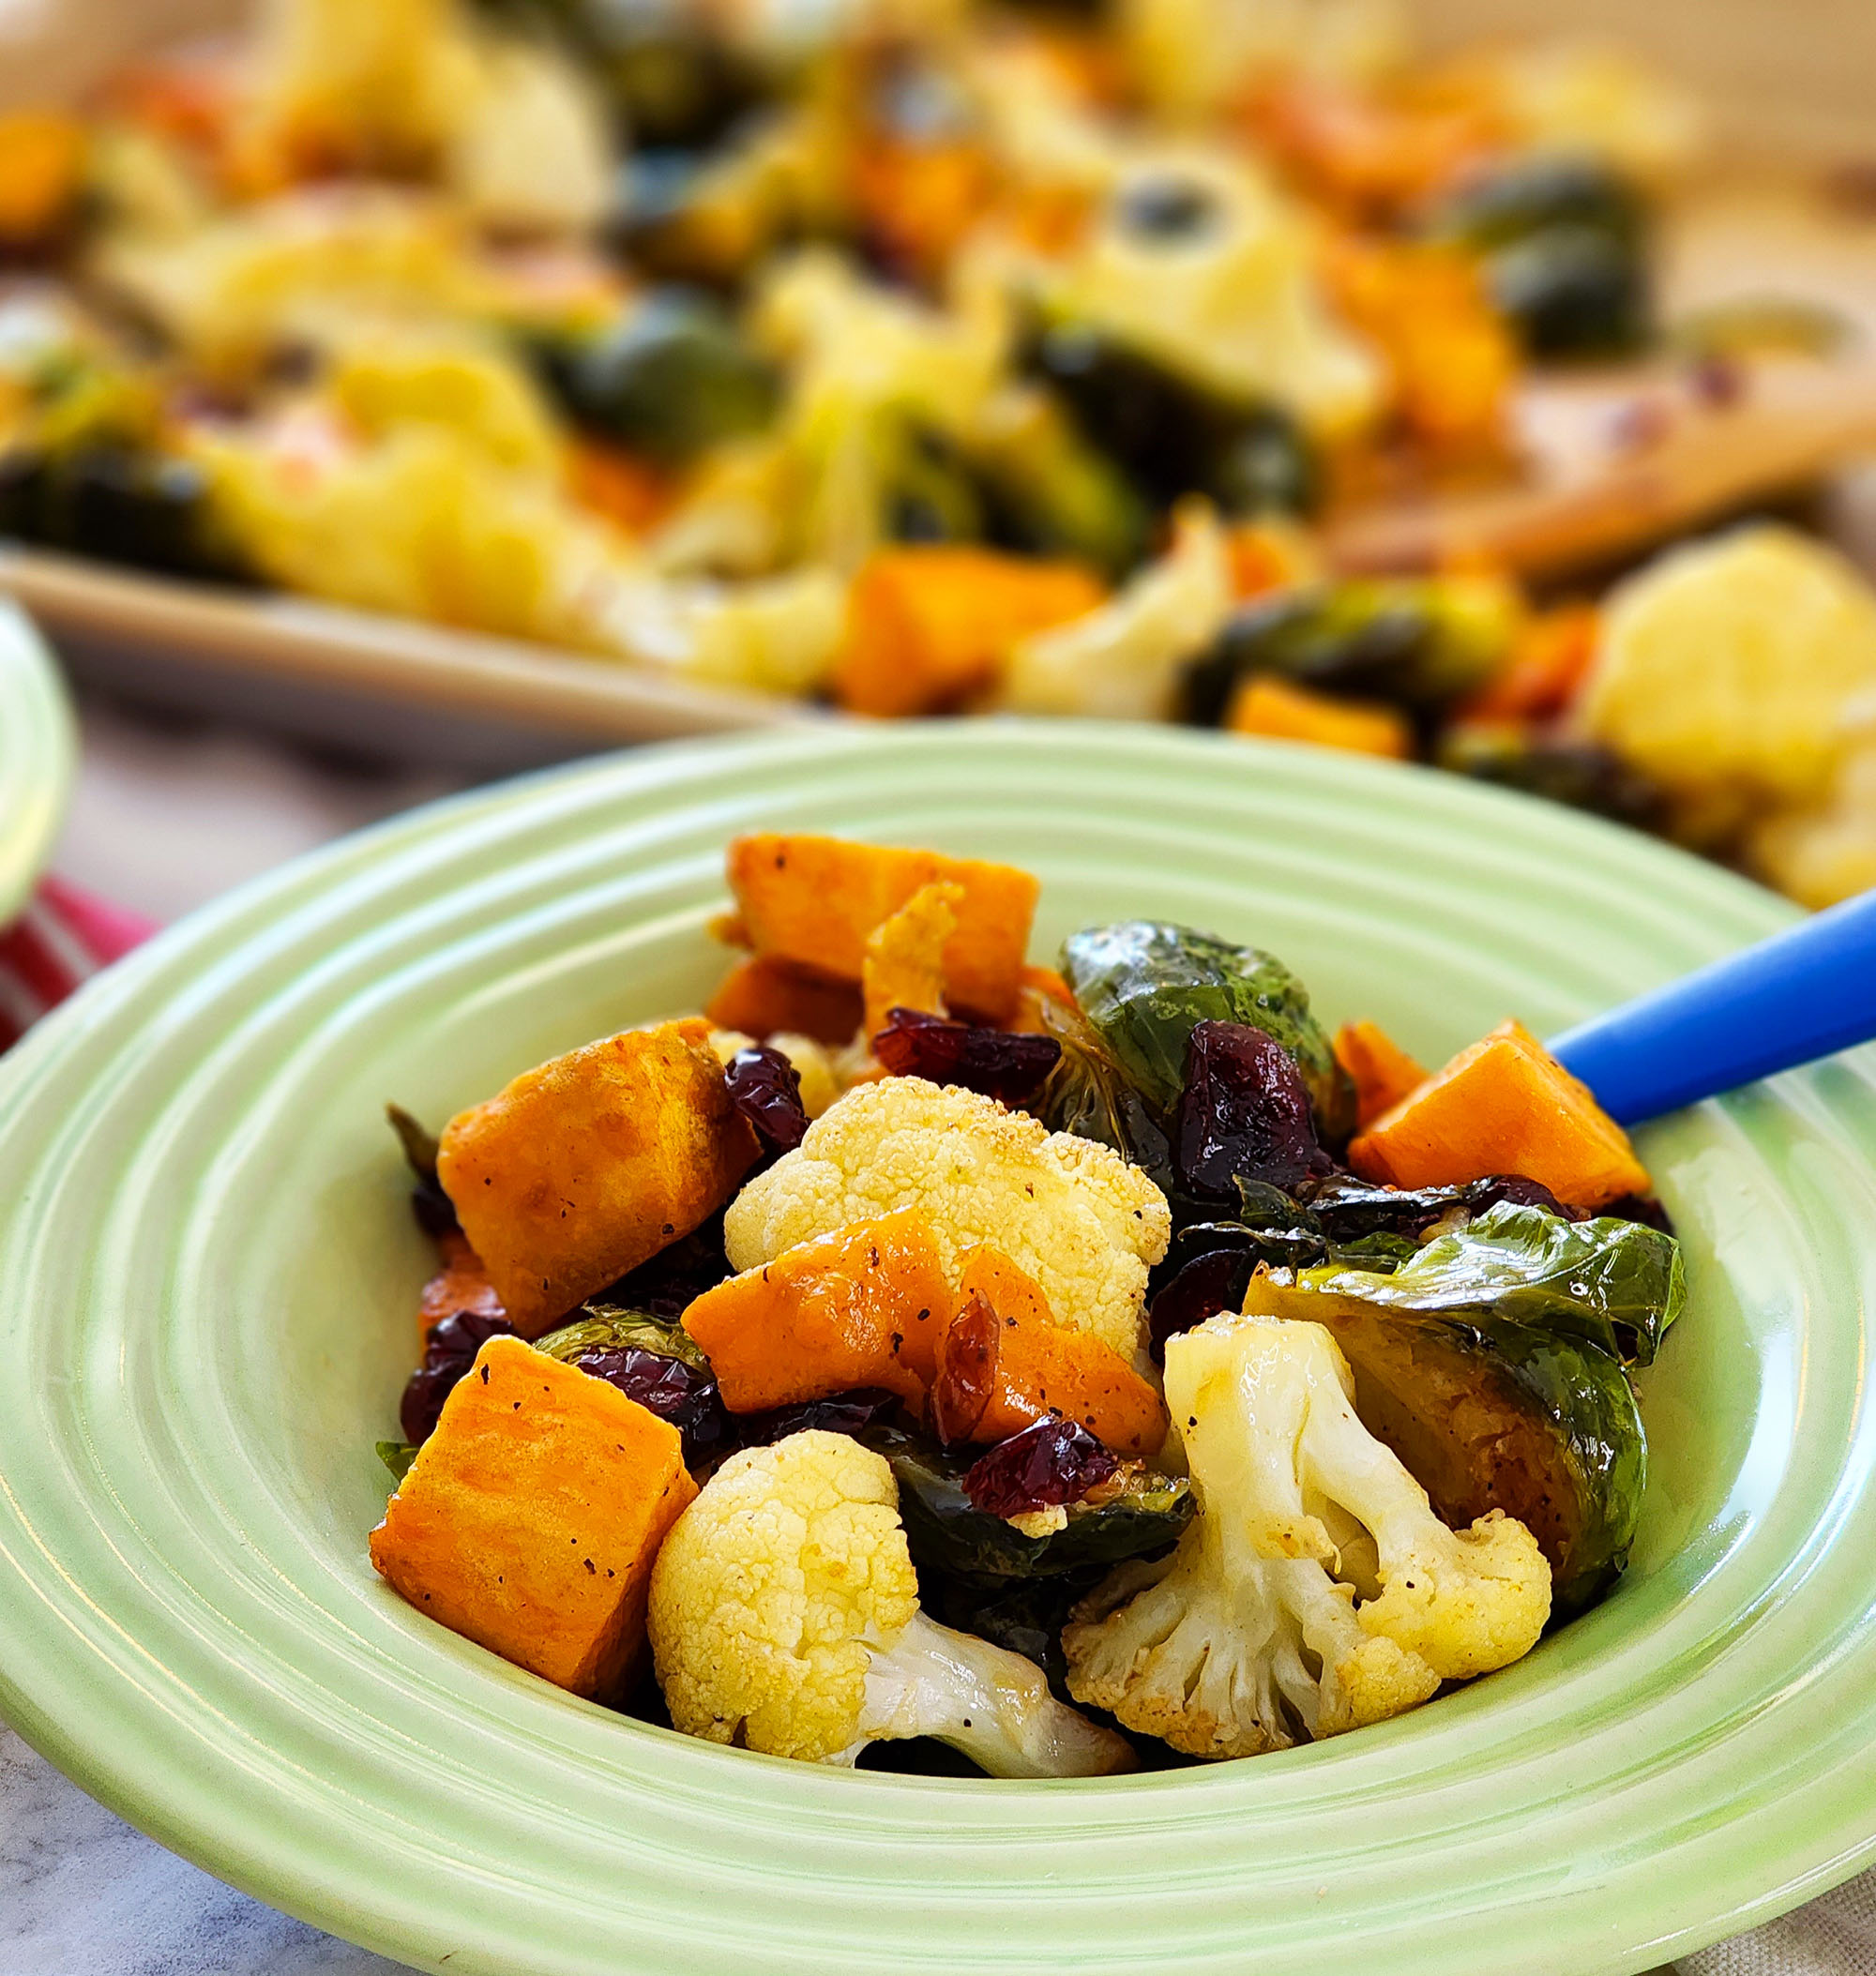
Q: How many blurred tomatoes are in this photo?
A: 0